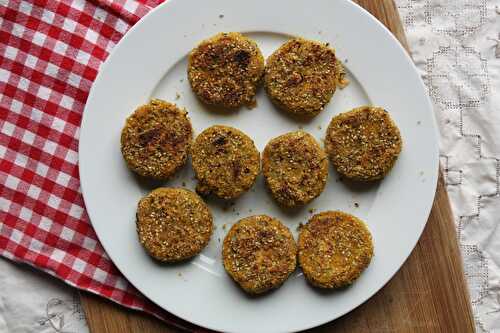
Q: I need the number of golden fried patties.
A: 9